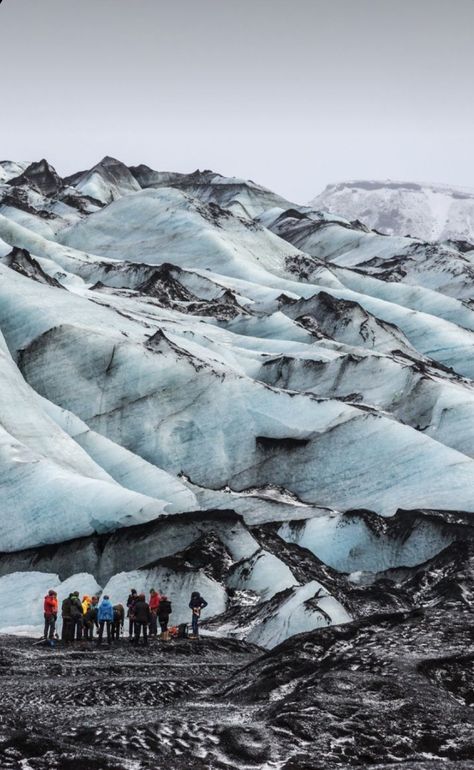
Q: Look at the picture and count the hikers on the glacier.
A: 12